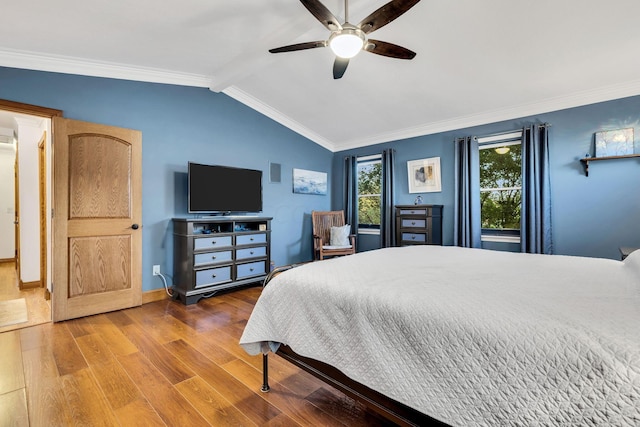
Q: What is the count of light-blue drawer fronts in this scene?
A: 9